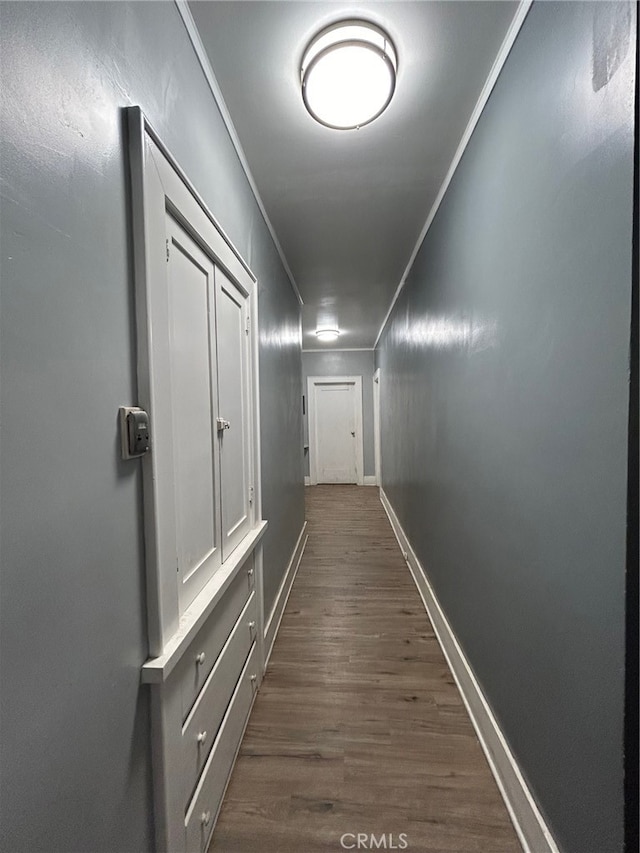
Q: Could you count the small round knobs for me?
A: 6